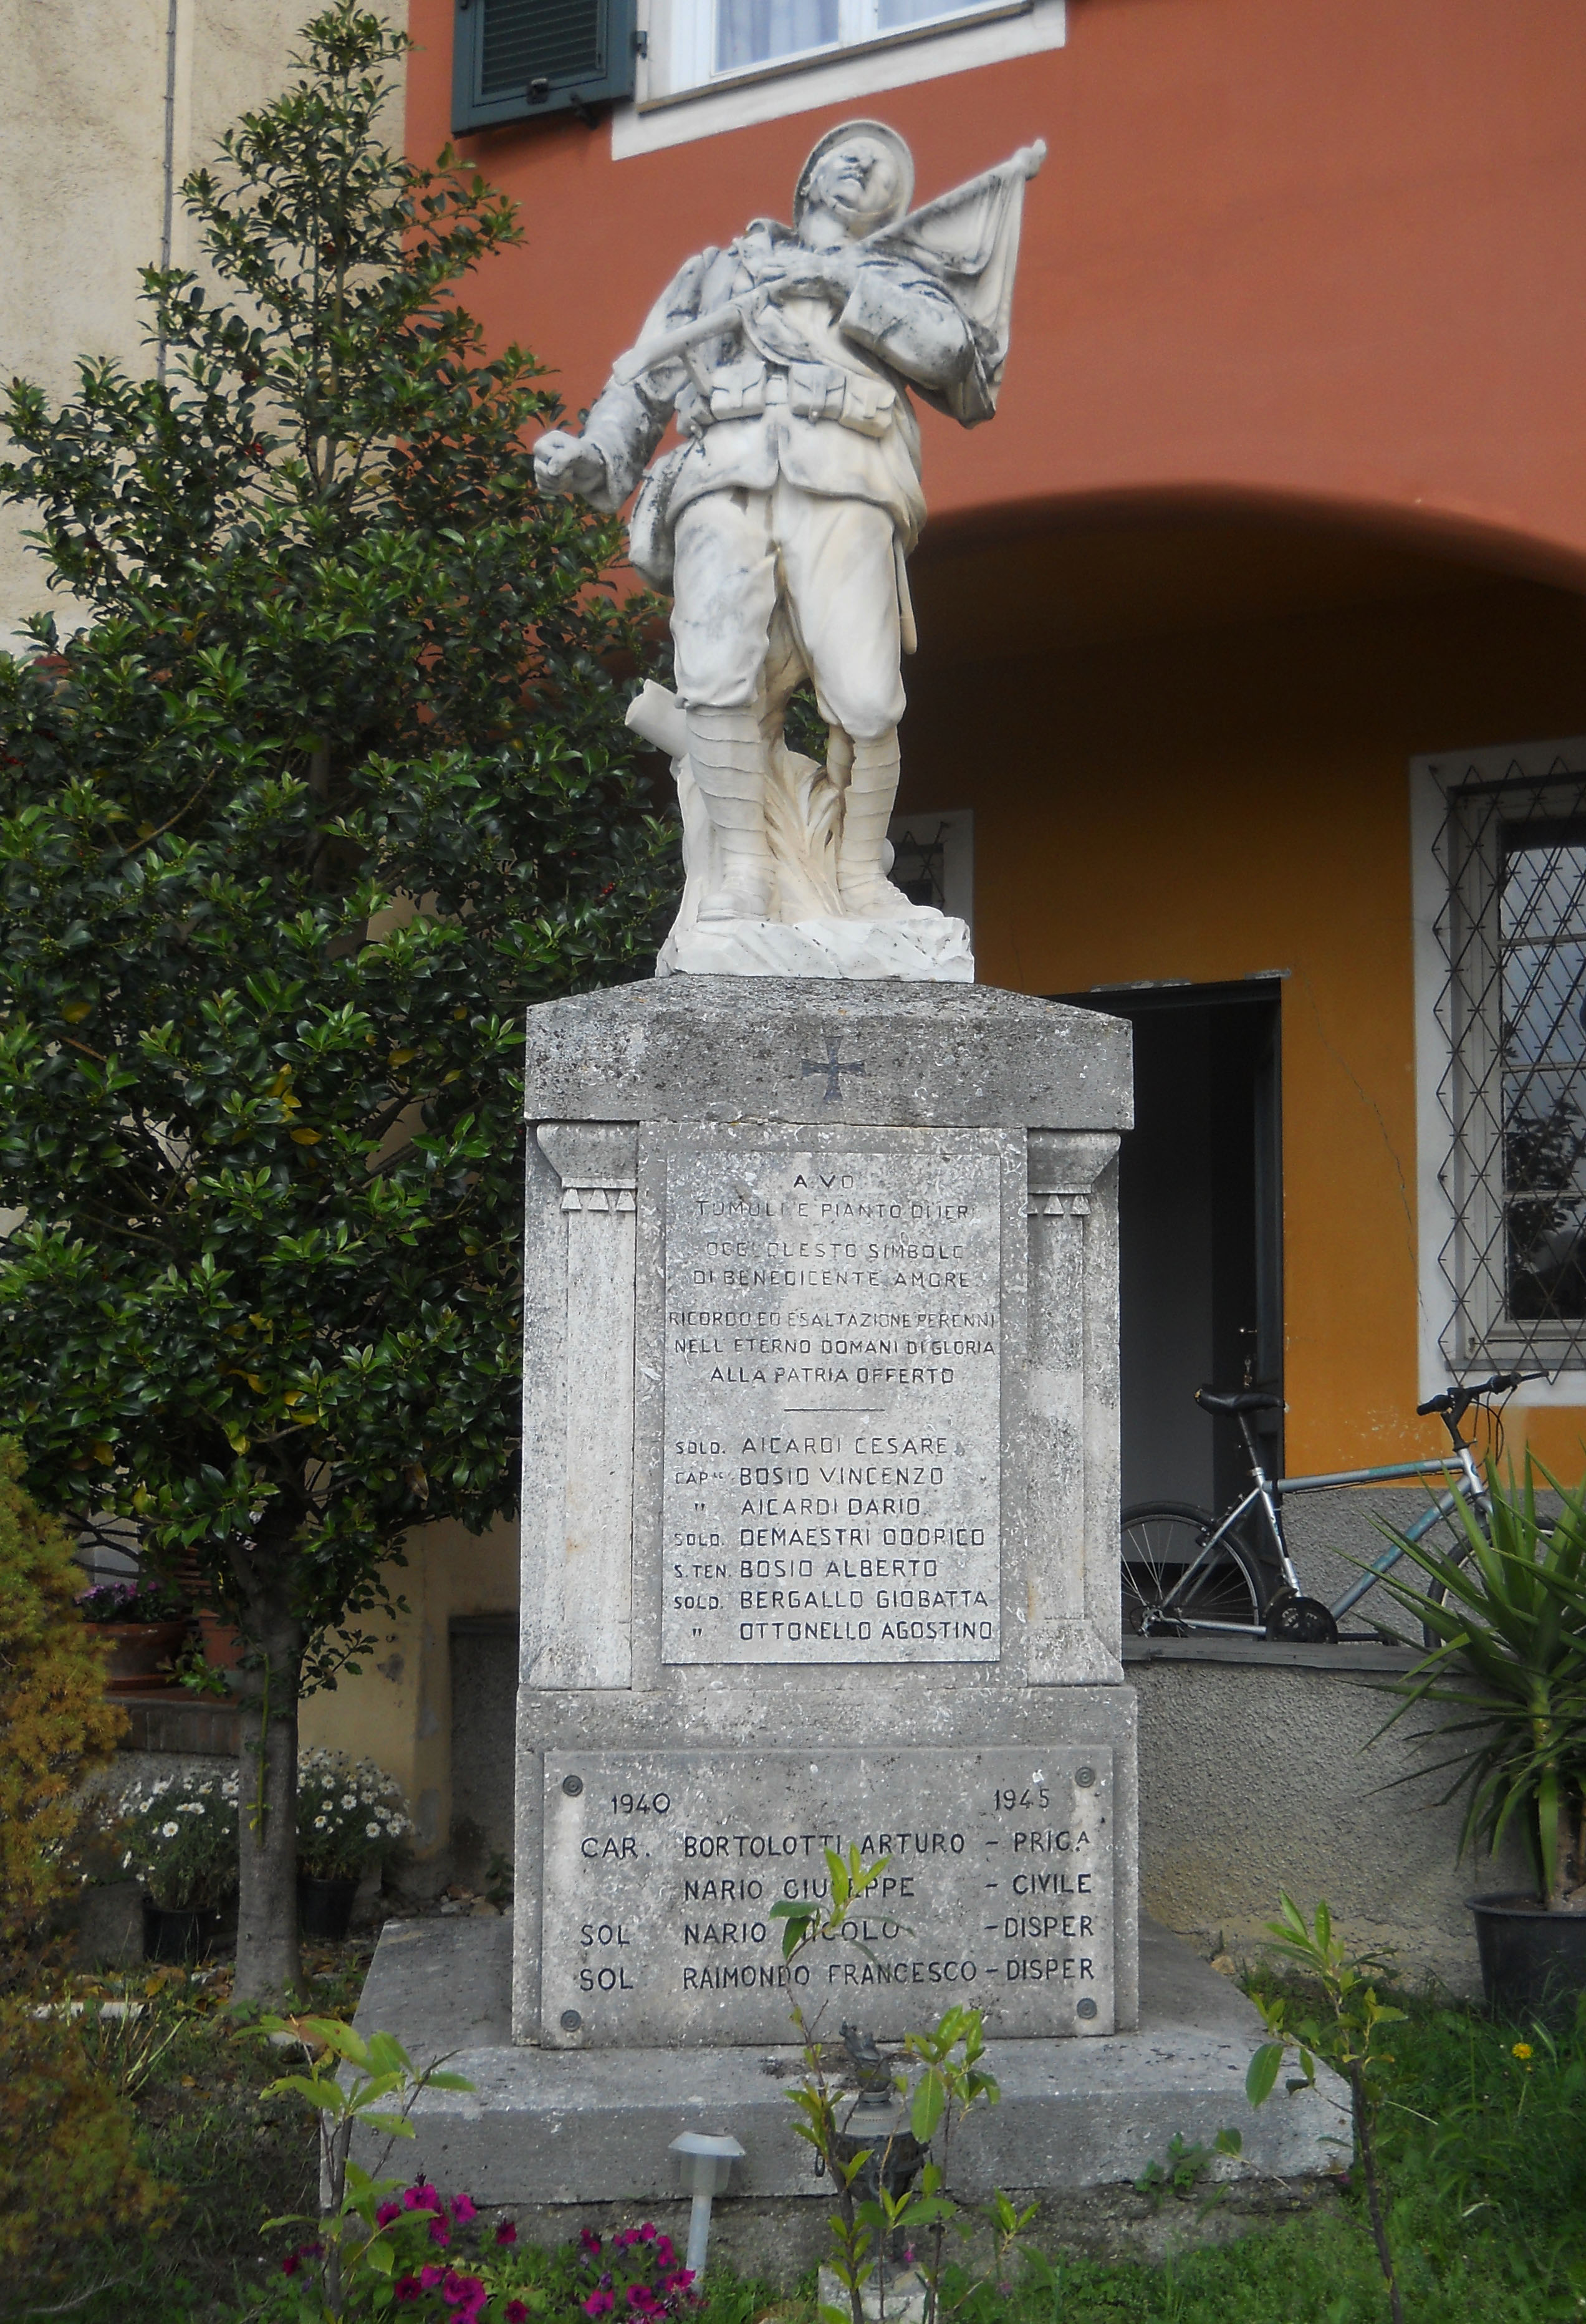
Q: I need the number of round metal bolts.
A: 4